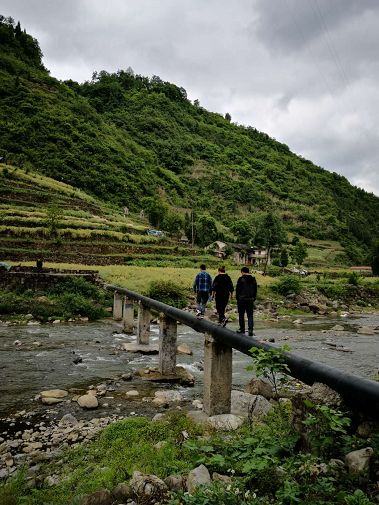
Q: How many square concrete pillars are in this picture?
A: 5